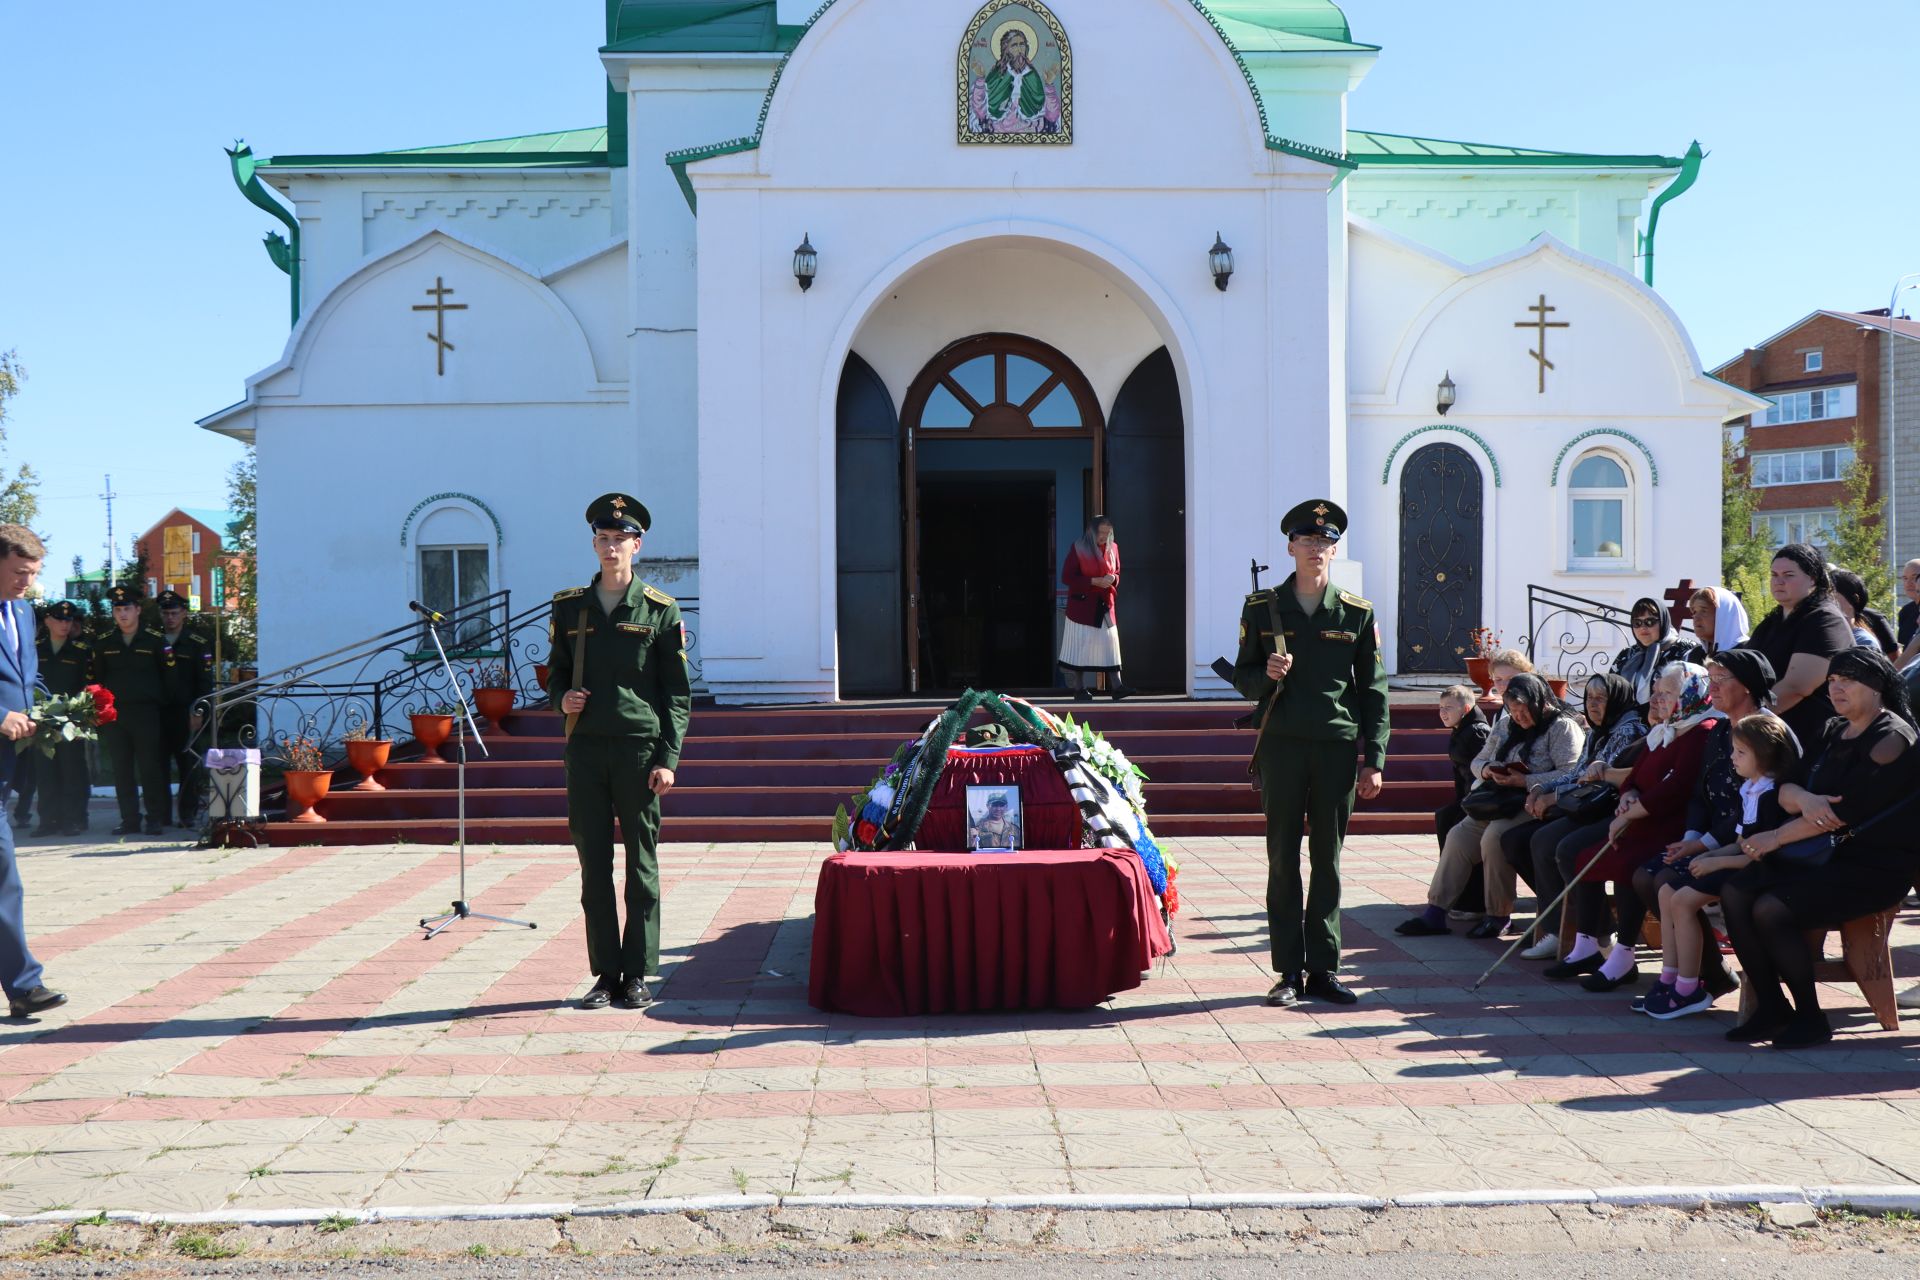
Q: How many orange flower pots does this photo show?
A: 7